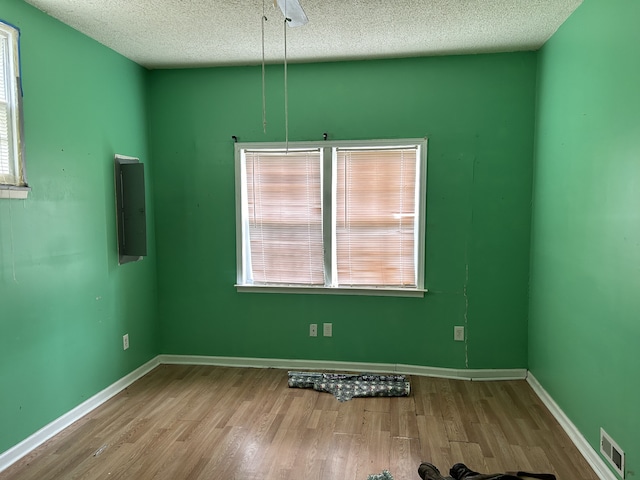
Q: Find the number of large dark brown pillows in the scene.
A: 0